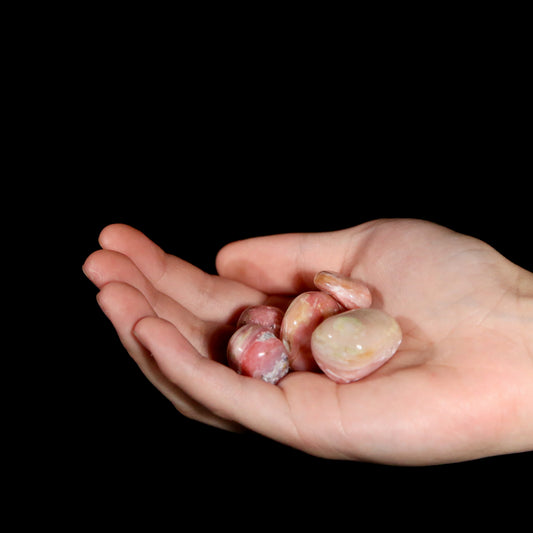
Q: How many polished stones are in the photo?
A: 5